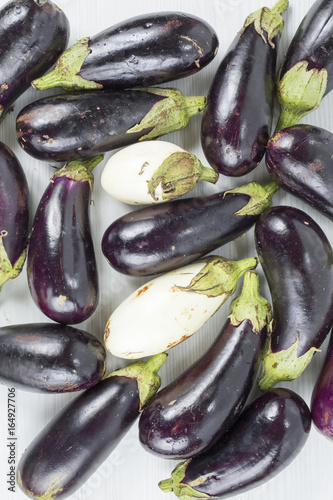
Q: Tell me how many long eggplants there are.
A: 15